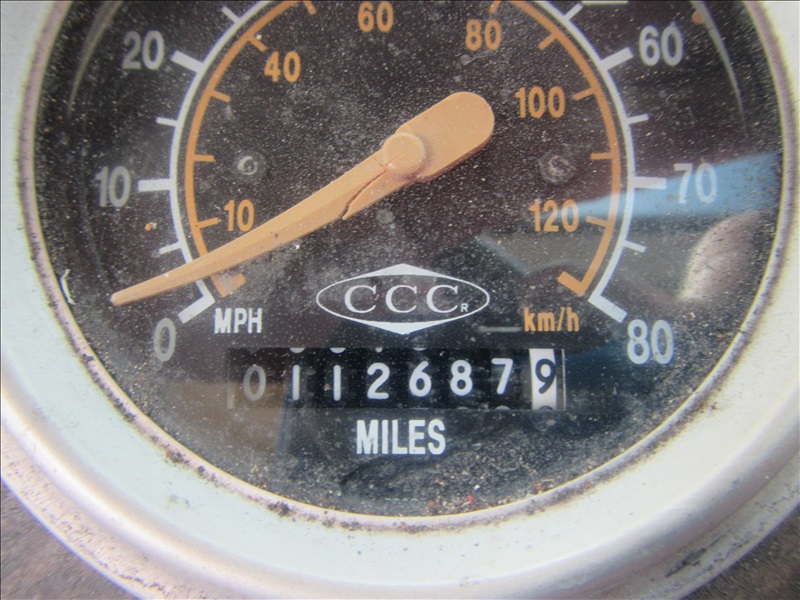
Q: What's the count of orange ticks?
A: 12